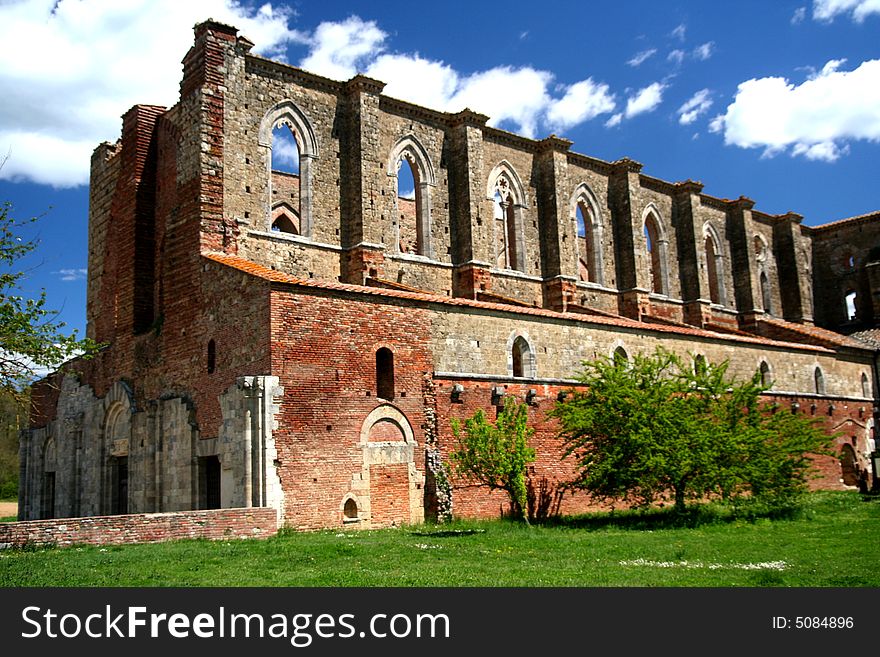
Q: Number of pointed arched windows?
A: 13